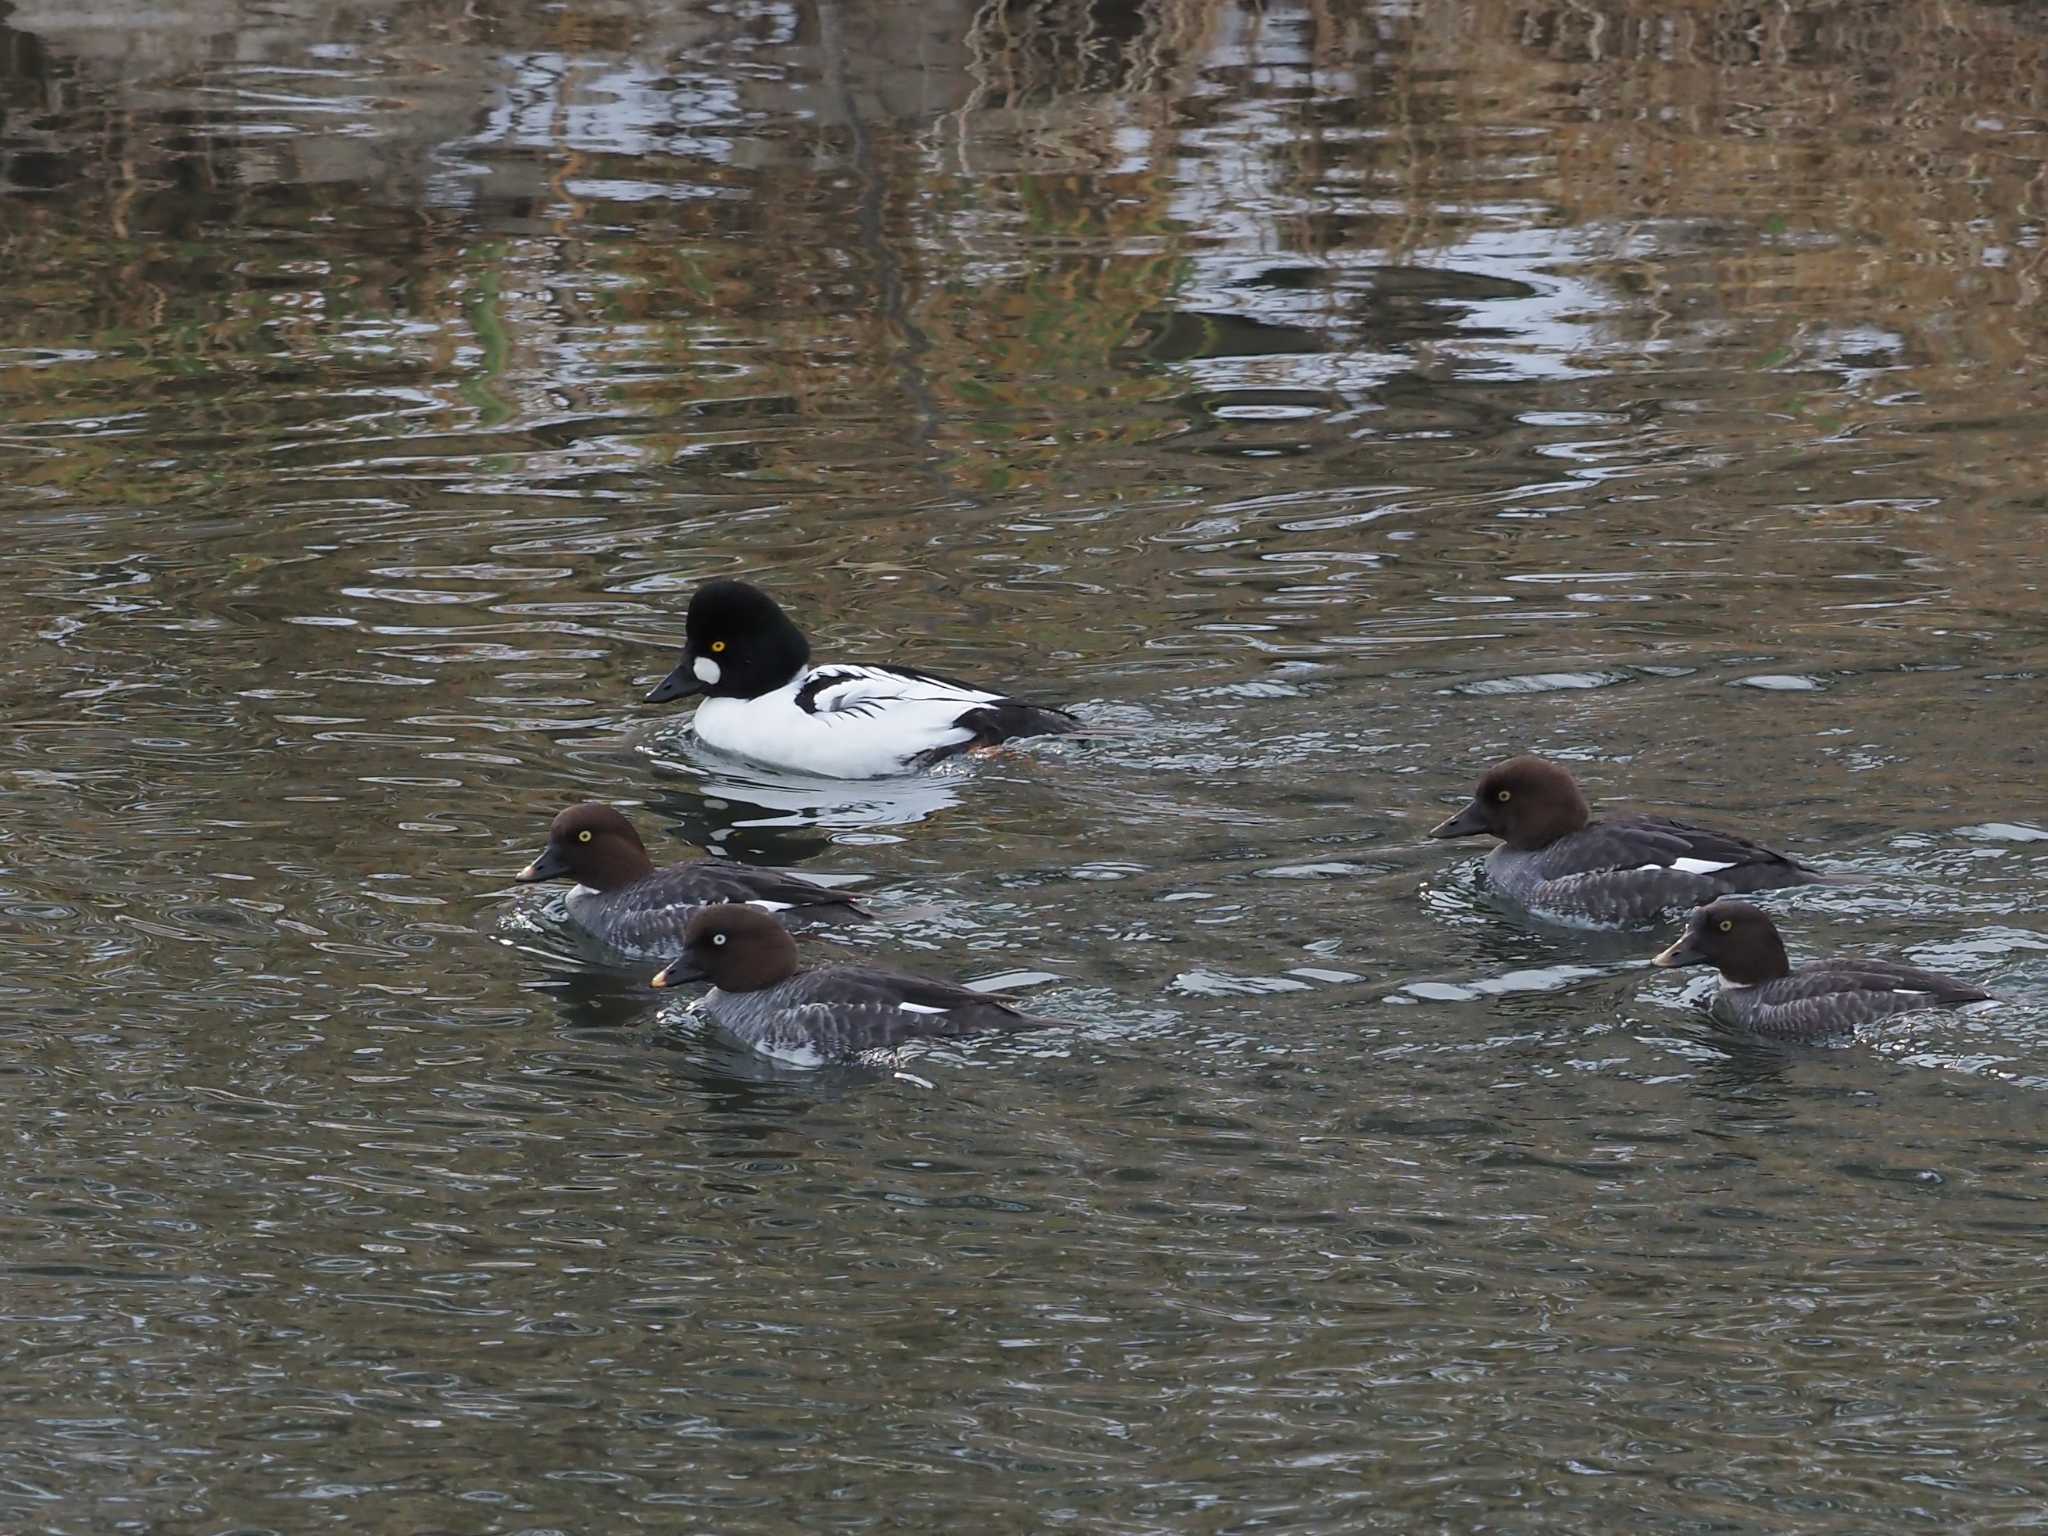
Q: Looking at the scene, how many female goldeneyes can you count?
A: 4